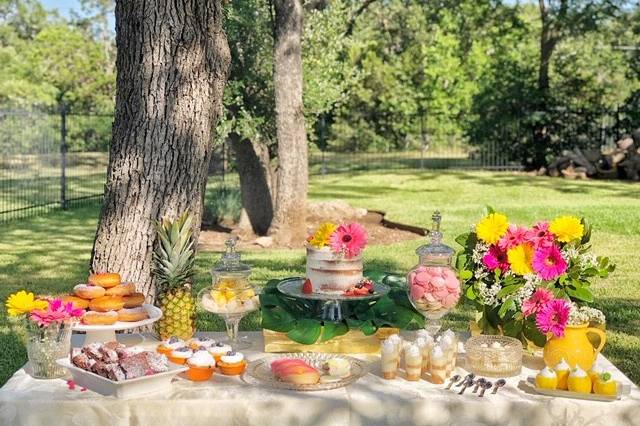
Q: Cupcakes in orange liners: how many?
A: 6